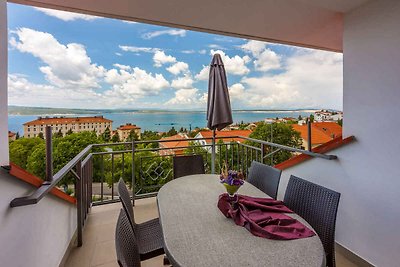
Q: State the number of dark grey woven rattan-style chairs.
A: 5